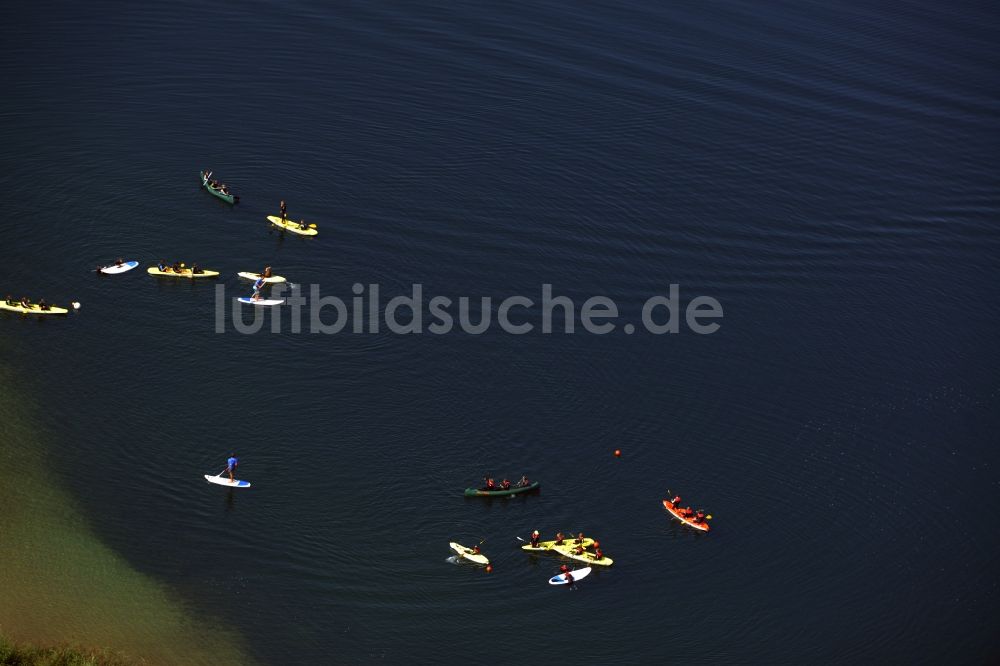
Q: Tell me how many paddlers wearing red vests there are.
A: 13